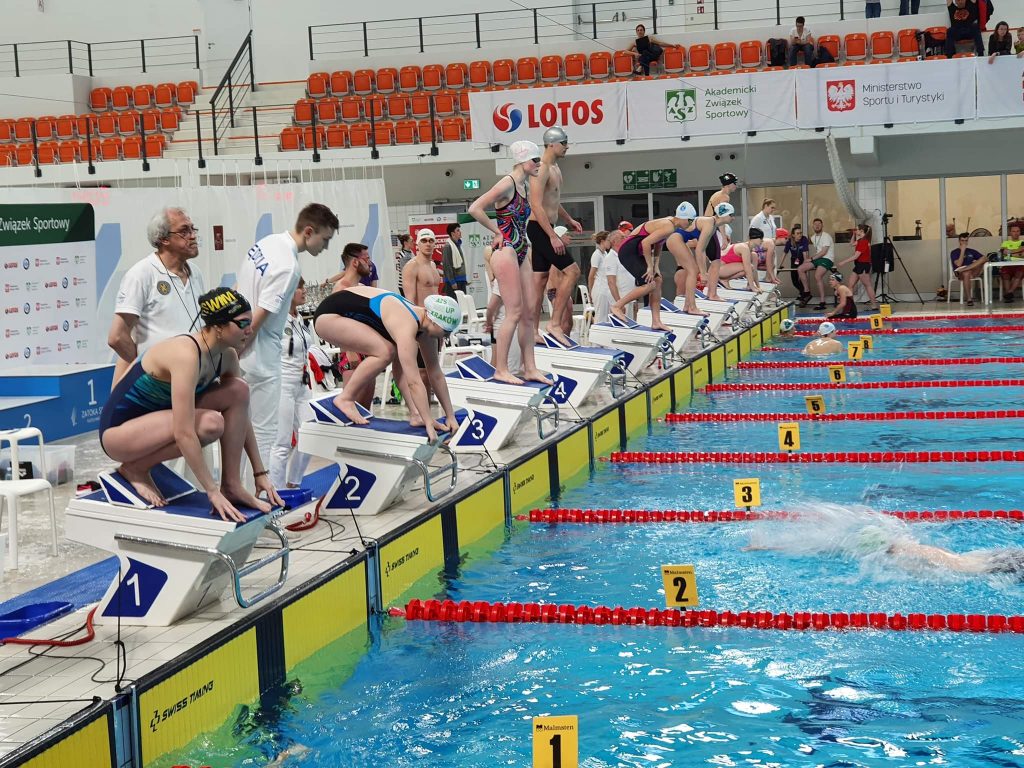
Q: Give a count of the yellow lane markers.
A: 10